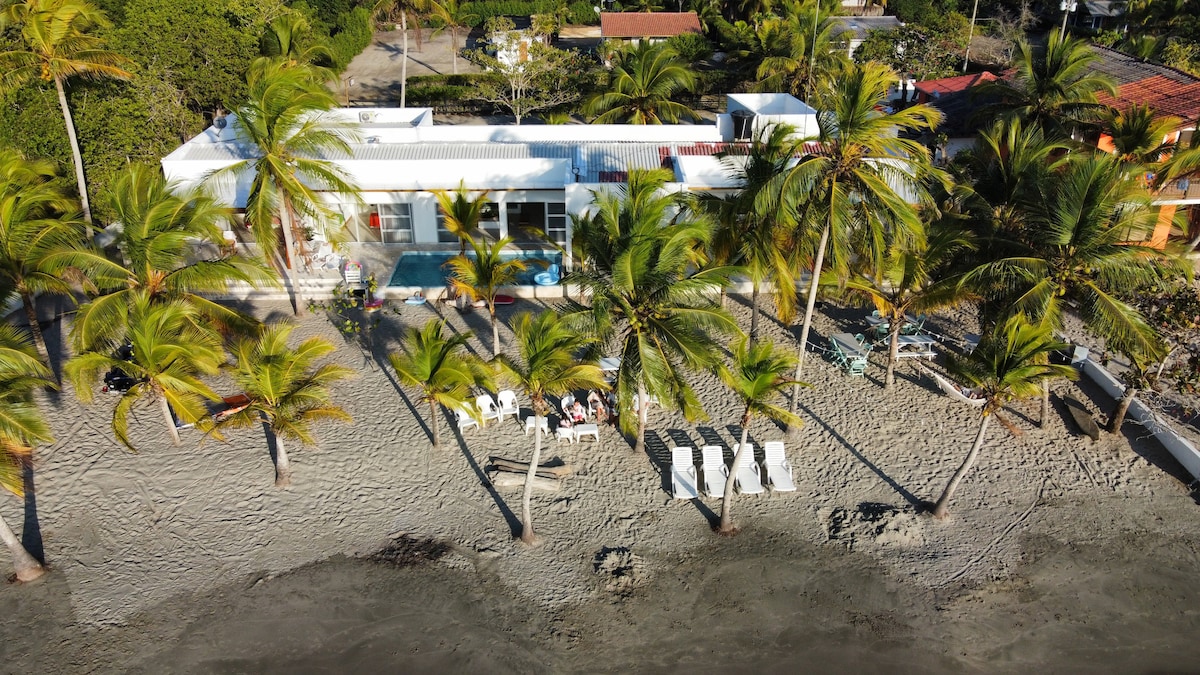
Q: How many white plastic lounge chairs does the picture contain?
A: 4